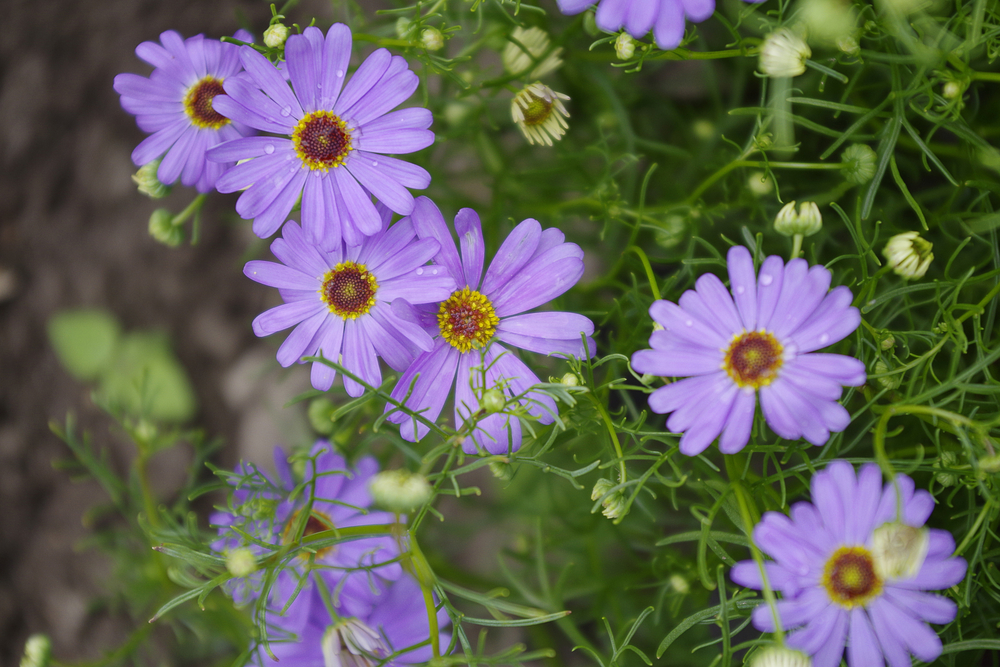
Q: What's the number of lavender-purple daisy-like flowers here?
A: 9